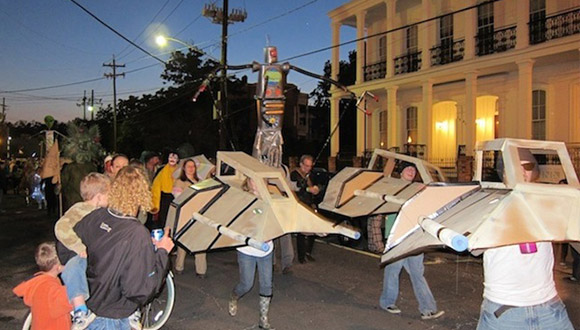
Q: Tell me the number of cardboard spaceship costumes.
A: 3